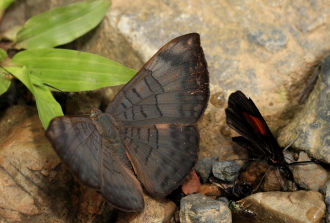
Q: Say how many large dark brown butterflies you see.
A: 1